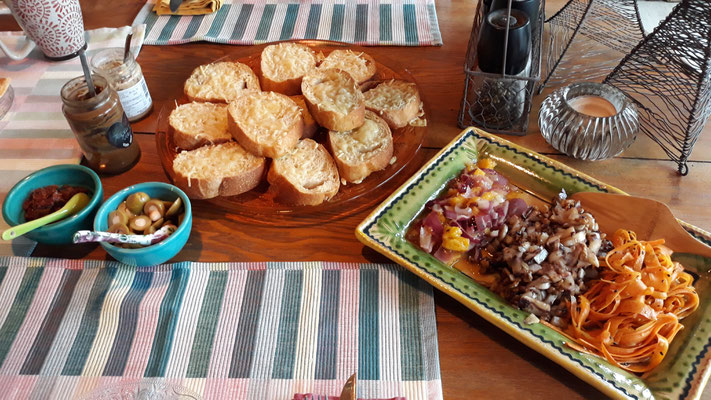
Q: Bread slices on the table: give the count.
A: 11